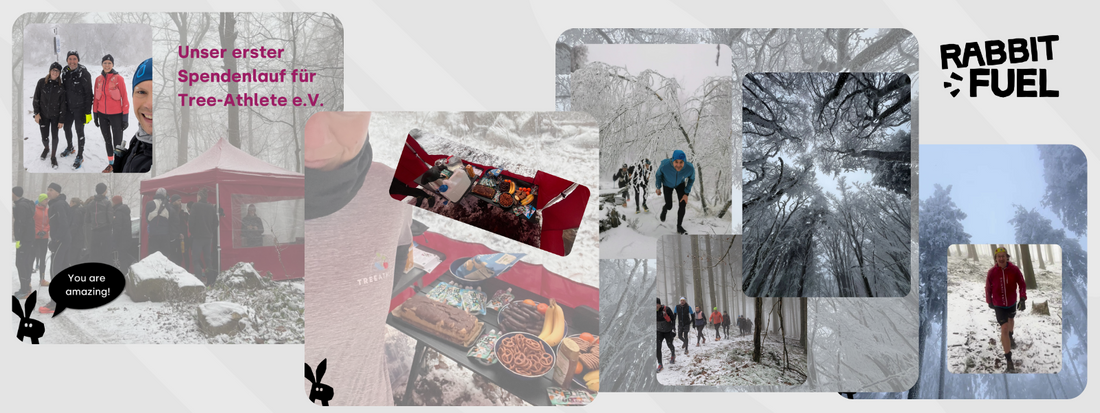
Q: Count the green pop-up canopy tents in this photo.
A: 0